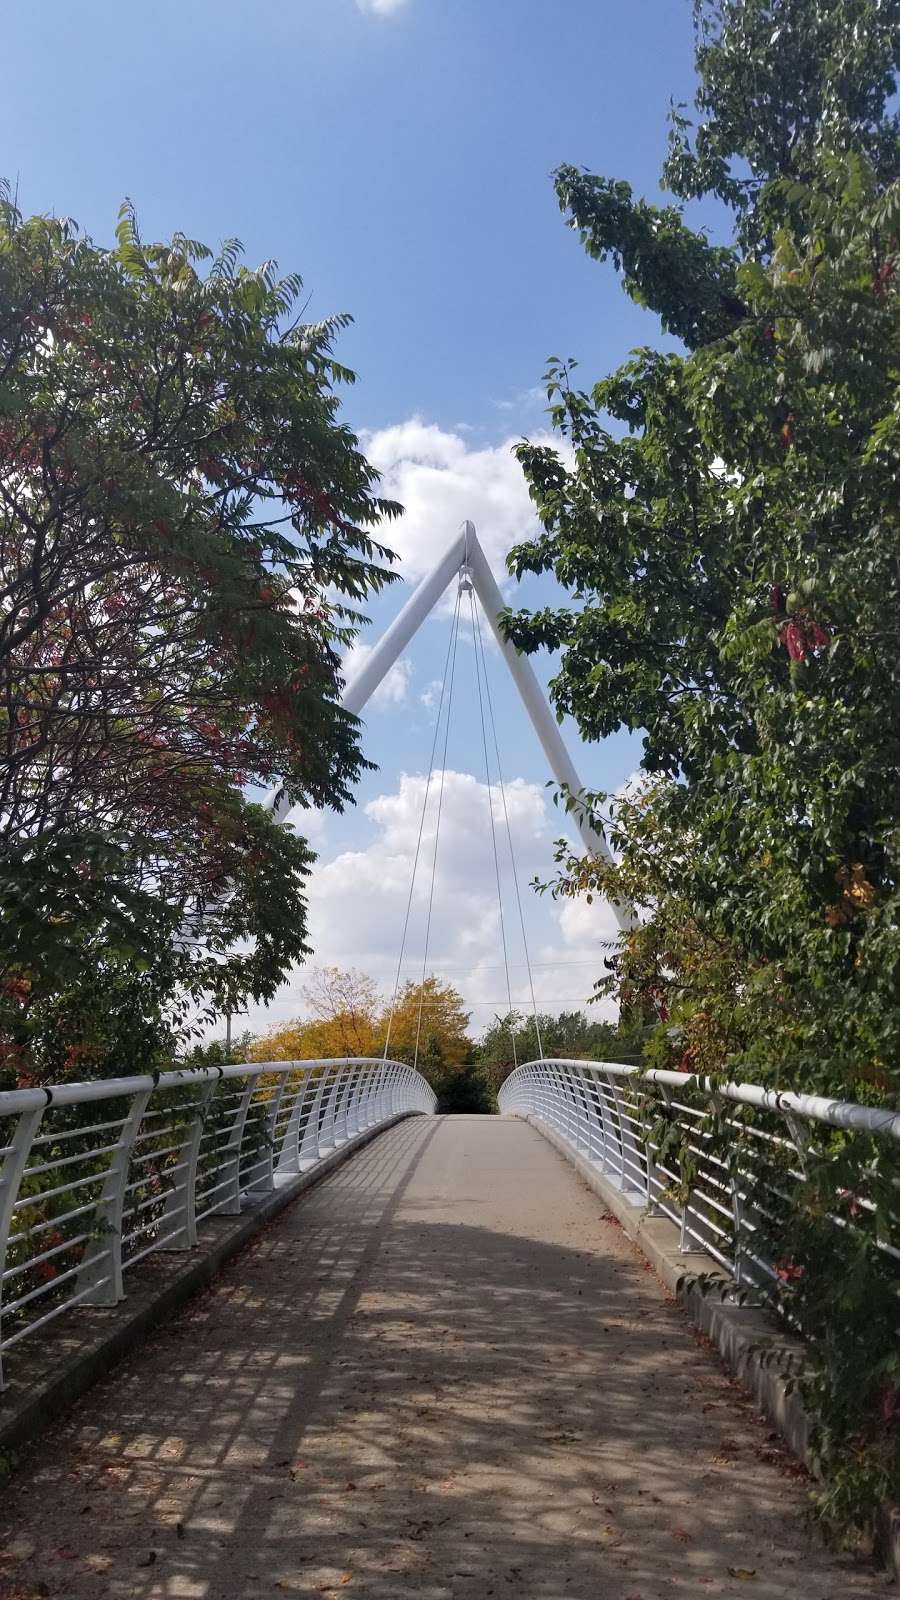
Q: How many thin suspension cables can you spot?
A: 4